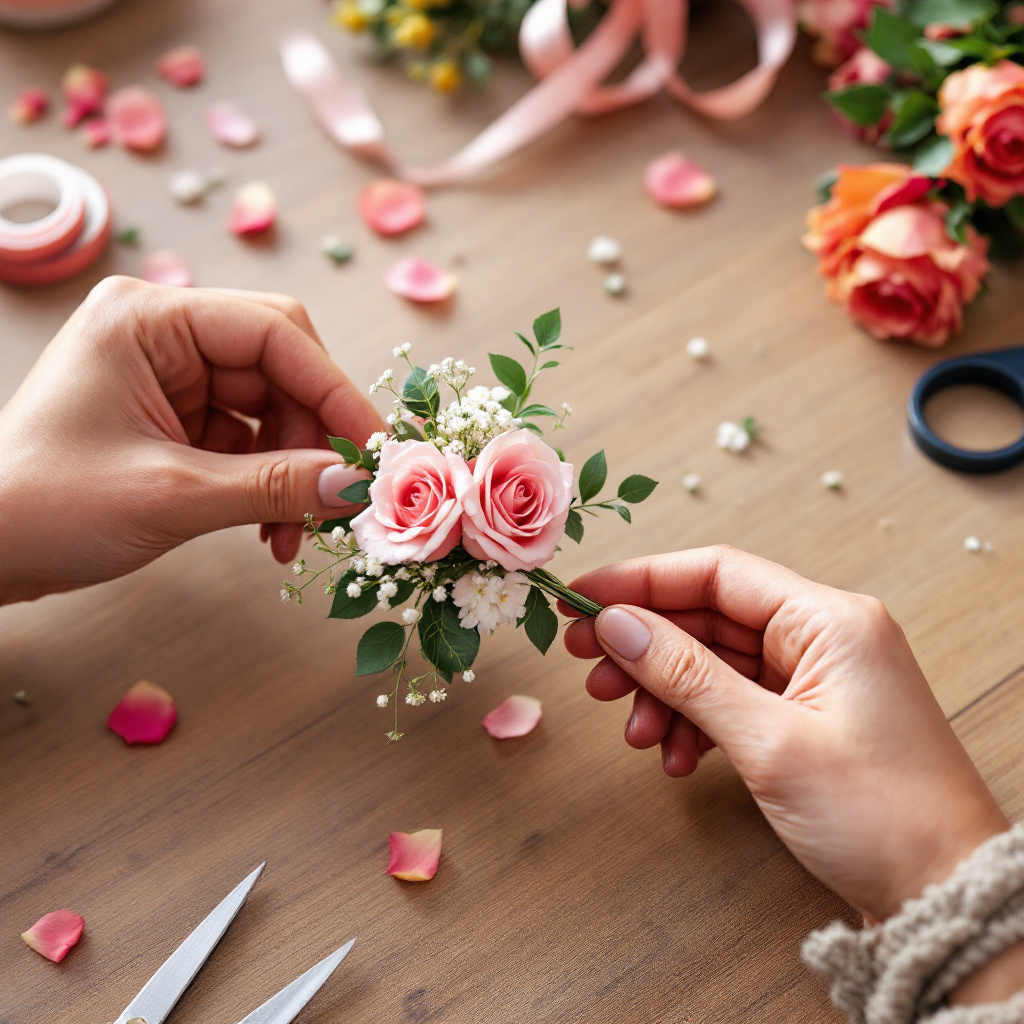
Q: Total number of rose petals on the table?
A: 15